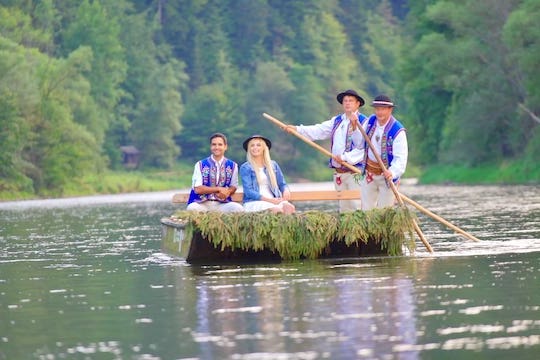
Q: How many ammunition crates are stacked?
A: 0